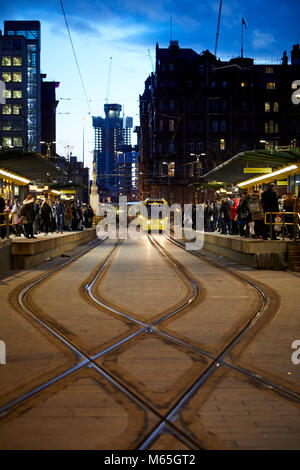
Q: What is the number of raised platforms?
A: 2